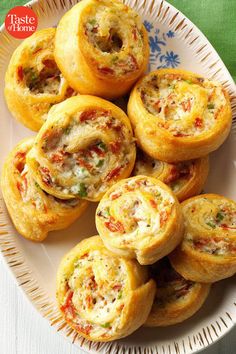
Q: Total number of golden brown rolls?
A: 10